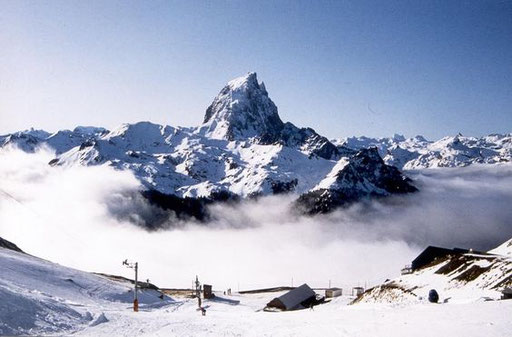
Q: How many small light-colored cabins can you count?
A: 2